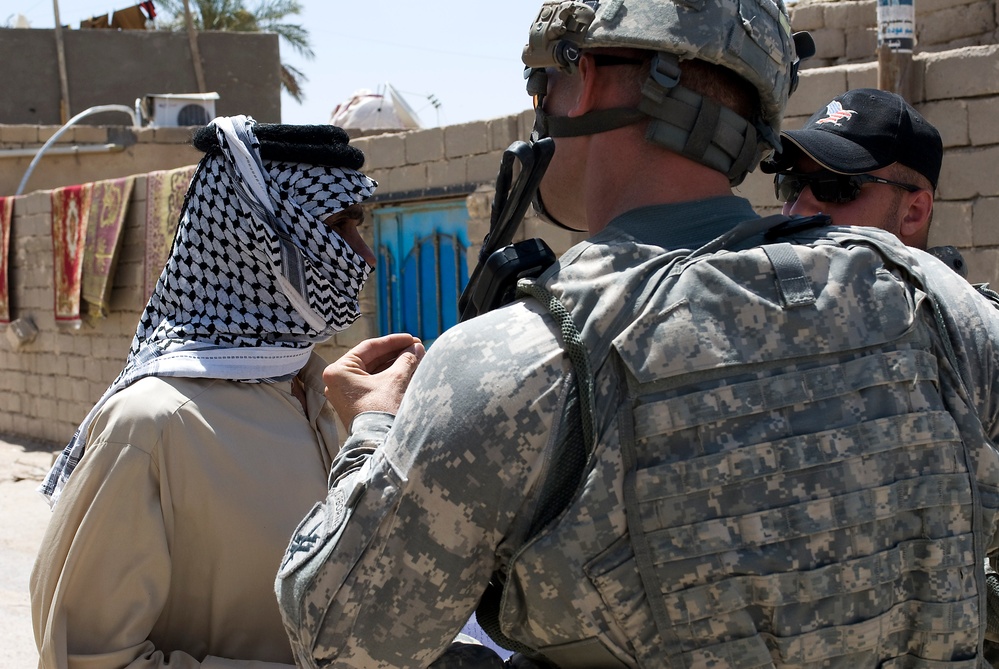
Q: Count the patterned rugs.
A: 4